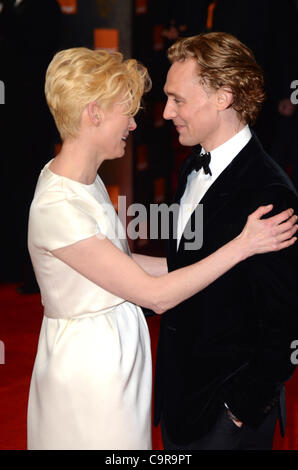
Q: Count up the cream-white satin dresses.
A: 1